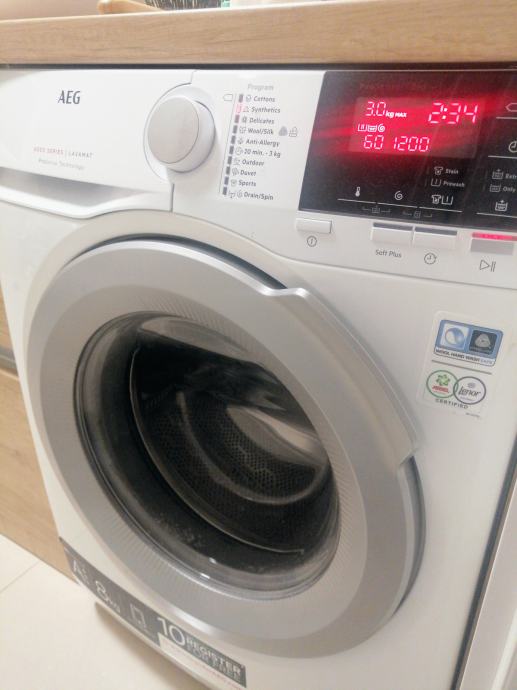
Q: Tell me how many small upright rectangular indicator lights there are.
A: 10